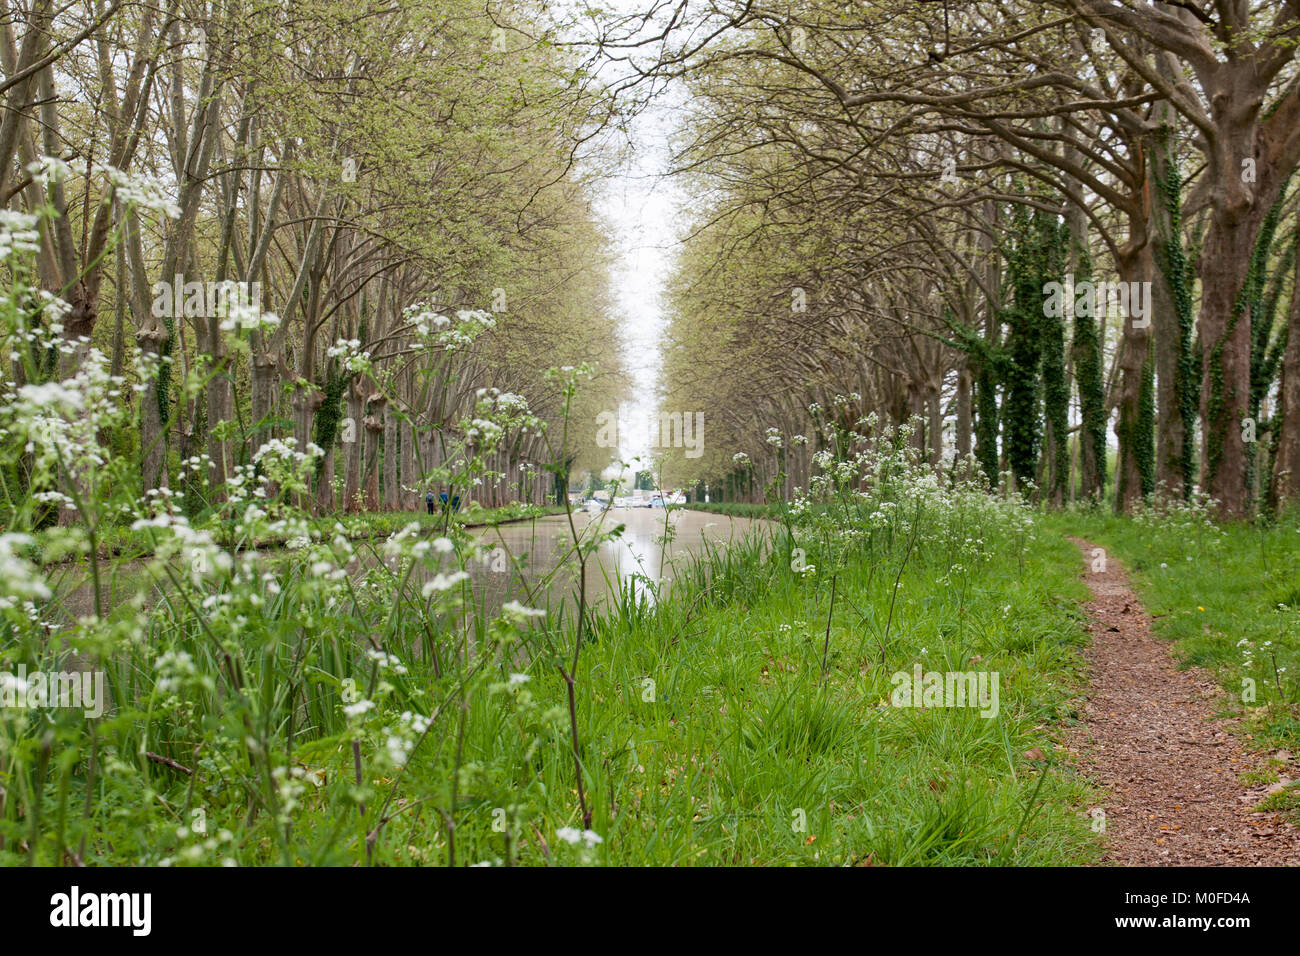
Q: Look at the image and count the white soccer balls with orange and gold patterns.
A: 0